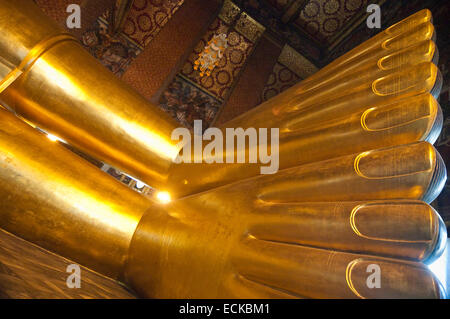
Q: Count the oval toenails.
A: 8